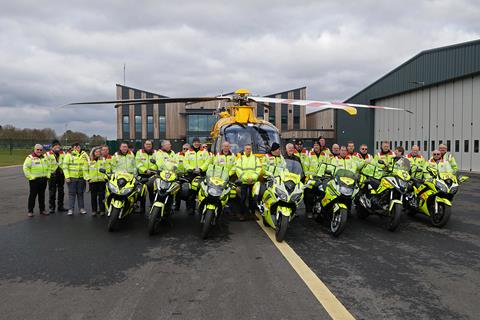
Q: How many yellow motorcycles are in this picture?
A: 7